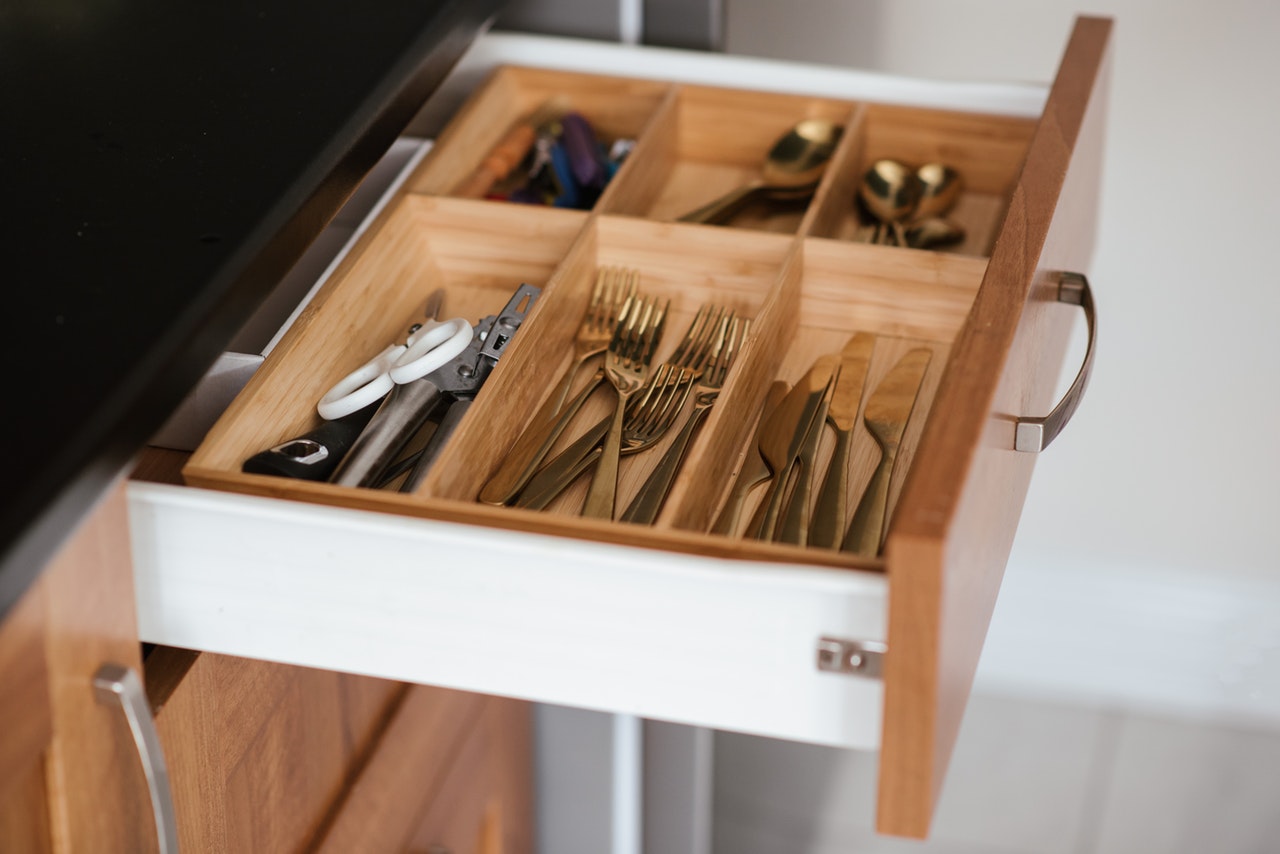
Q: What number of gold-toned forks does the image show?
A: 6